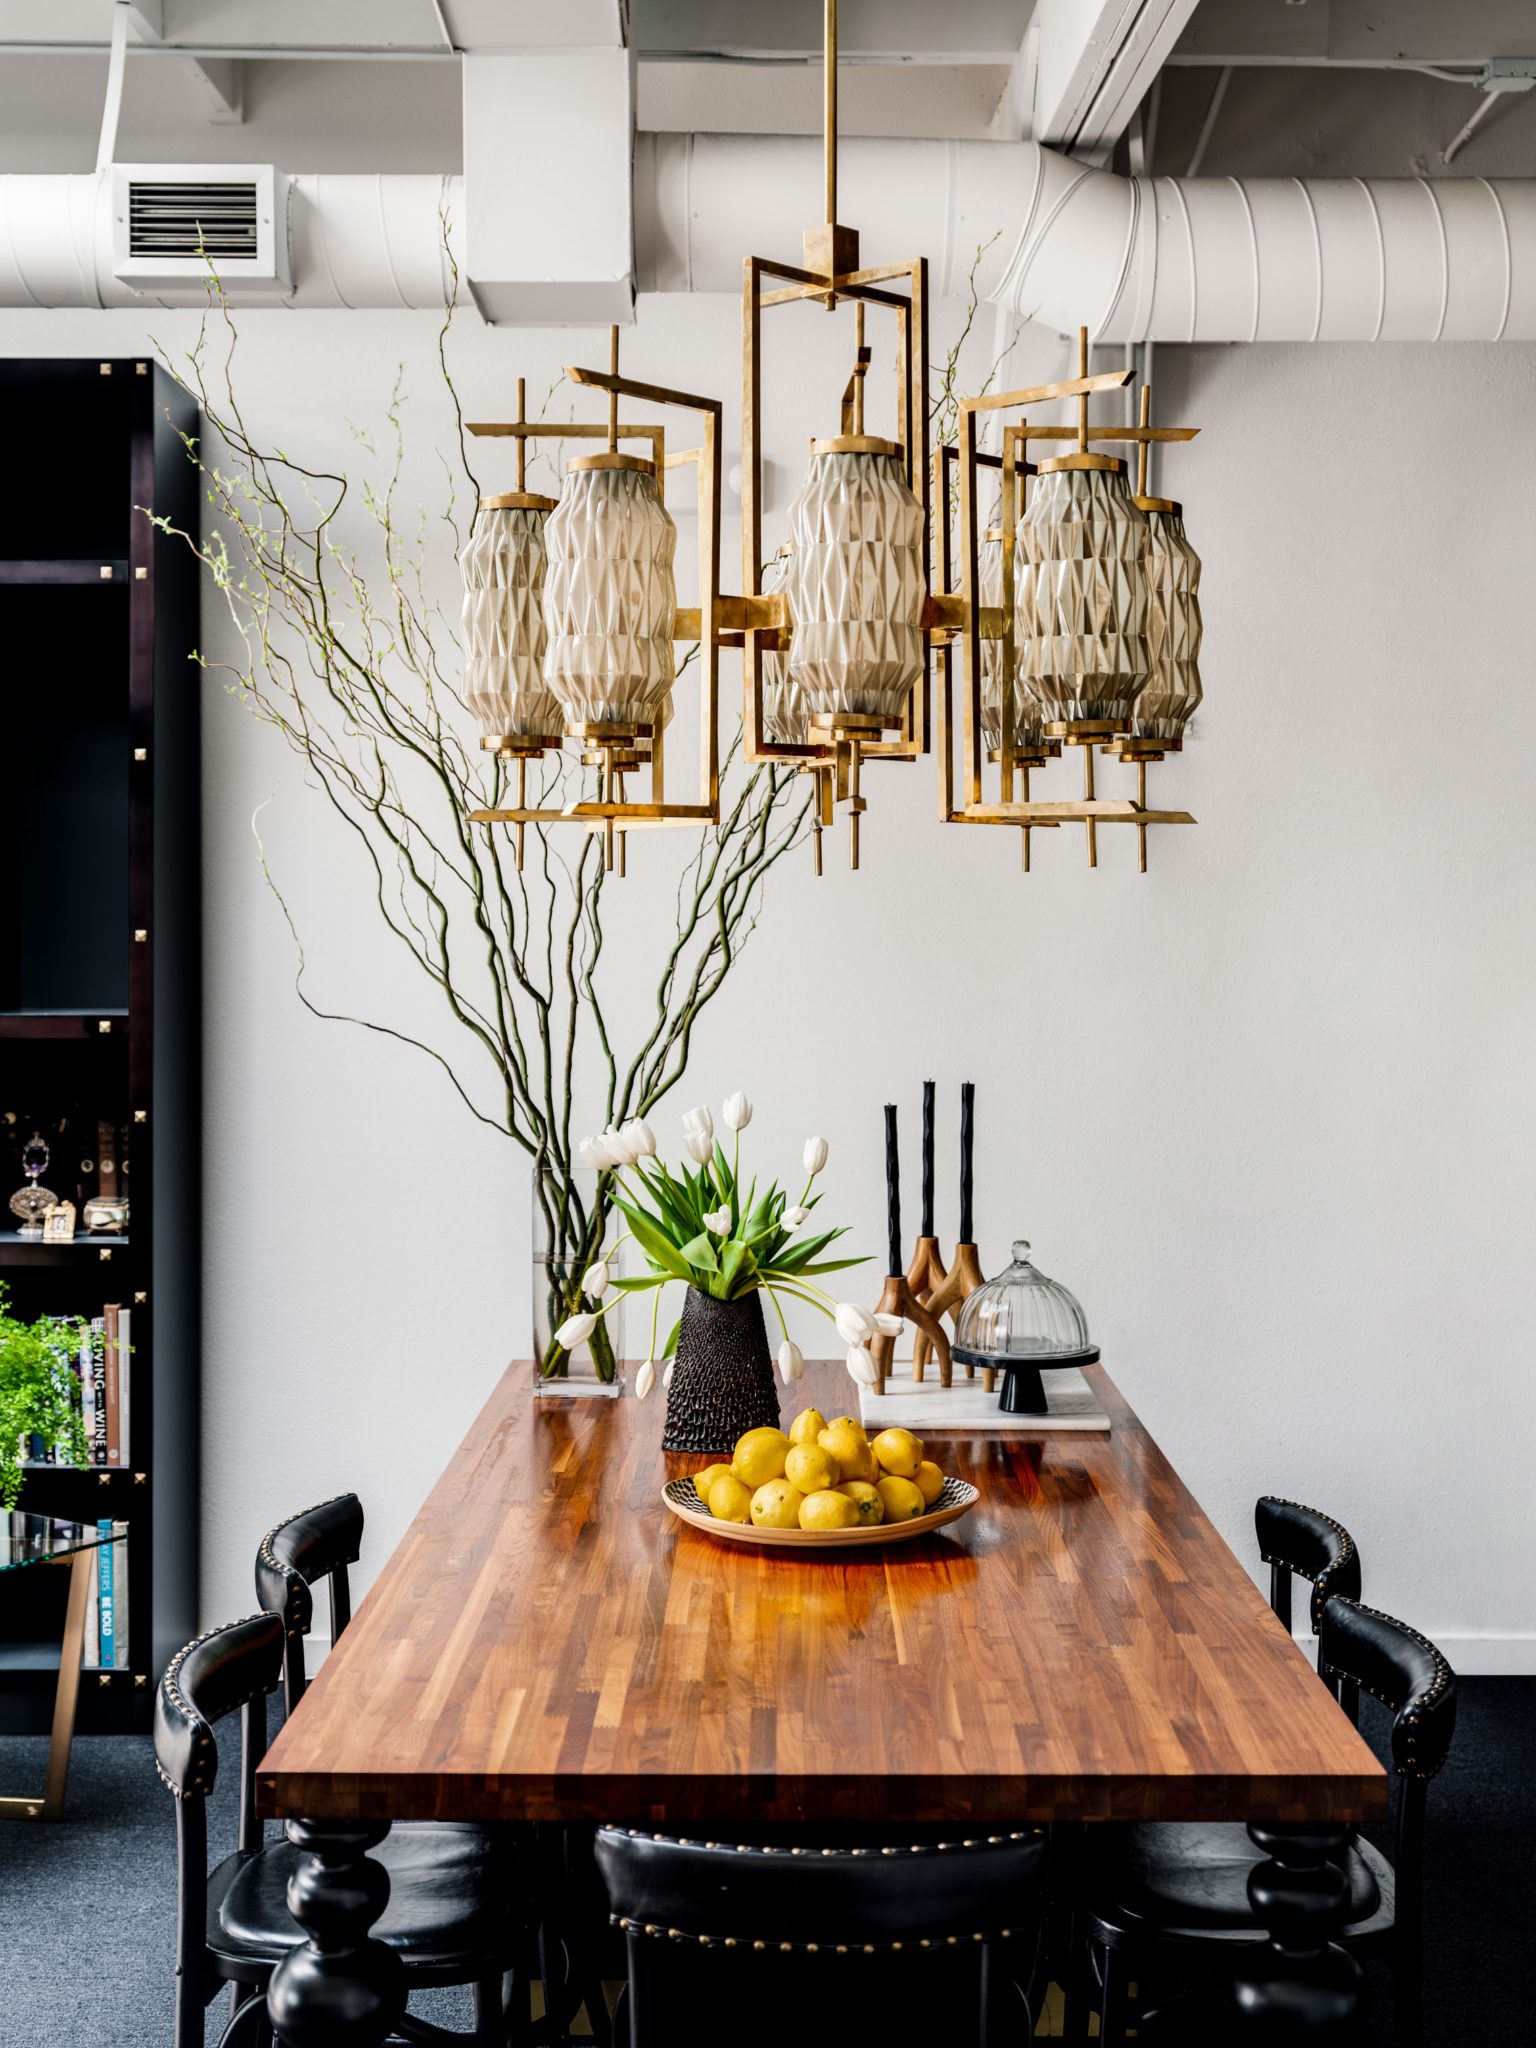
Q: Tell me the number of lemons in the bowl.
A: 14